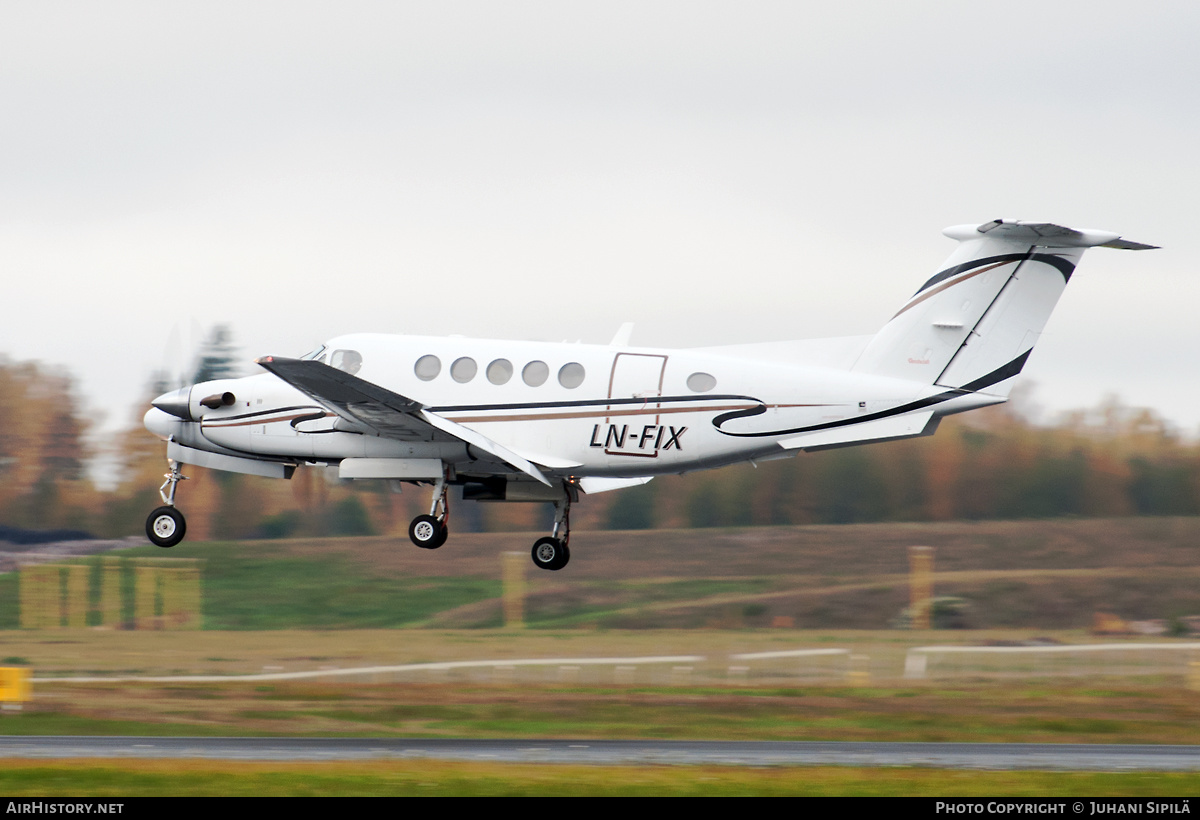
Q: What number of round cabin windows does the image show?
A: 6